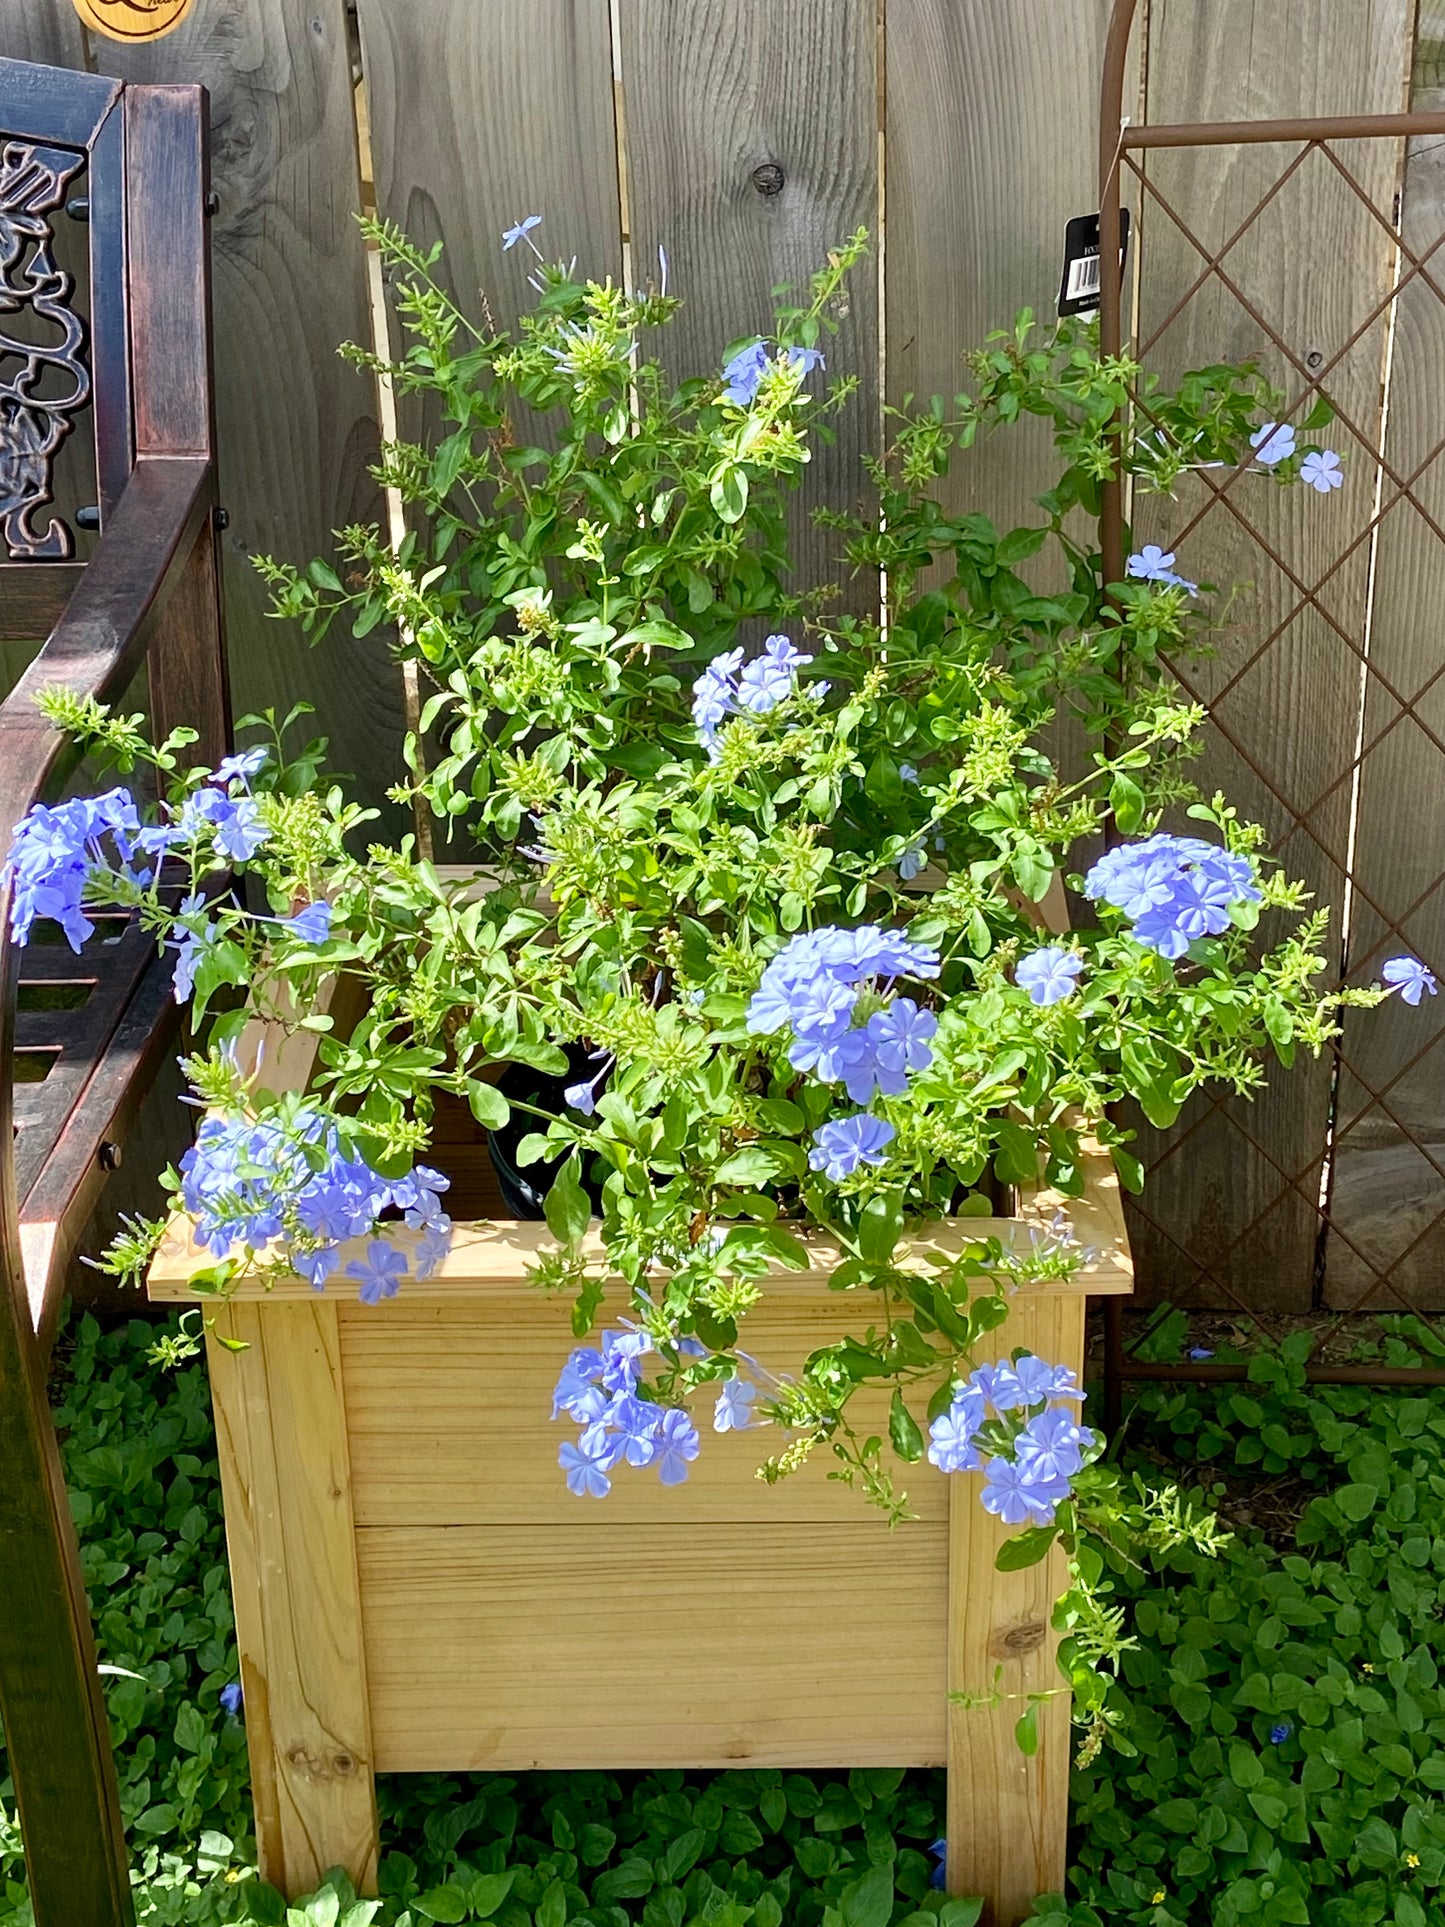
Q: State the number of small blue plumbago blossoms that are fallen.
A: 4